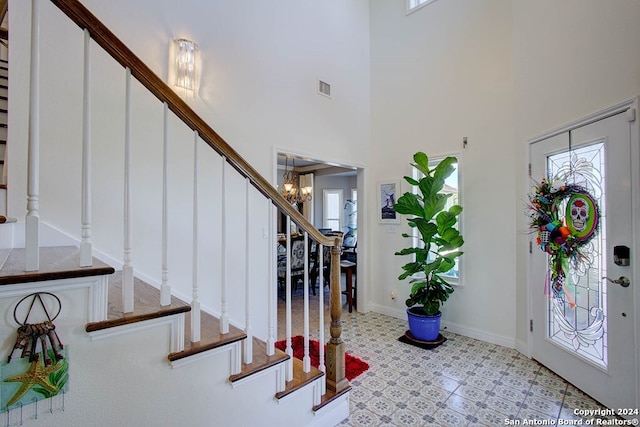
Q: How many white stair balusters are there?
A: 11